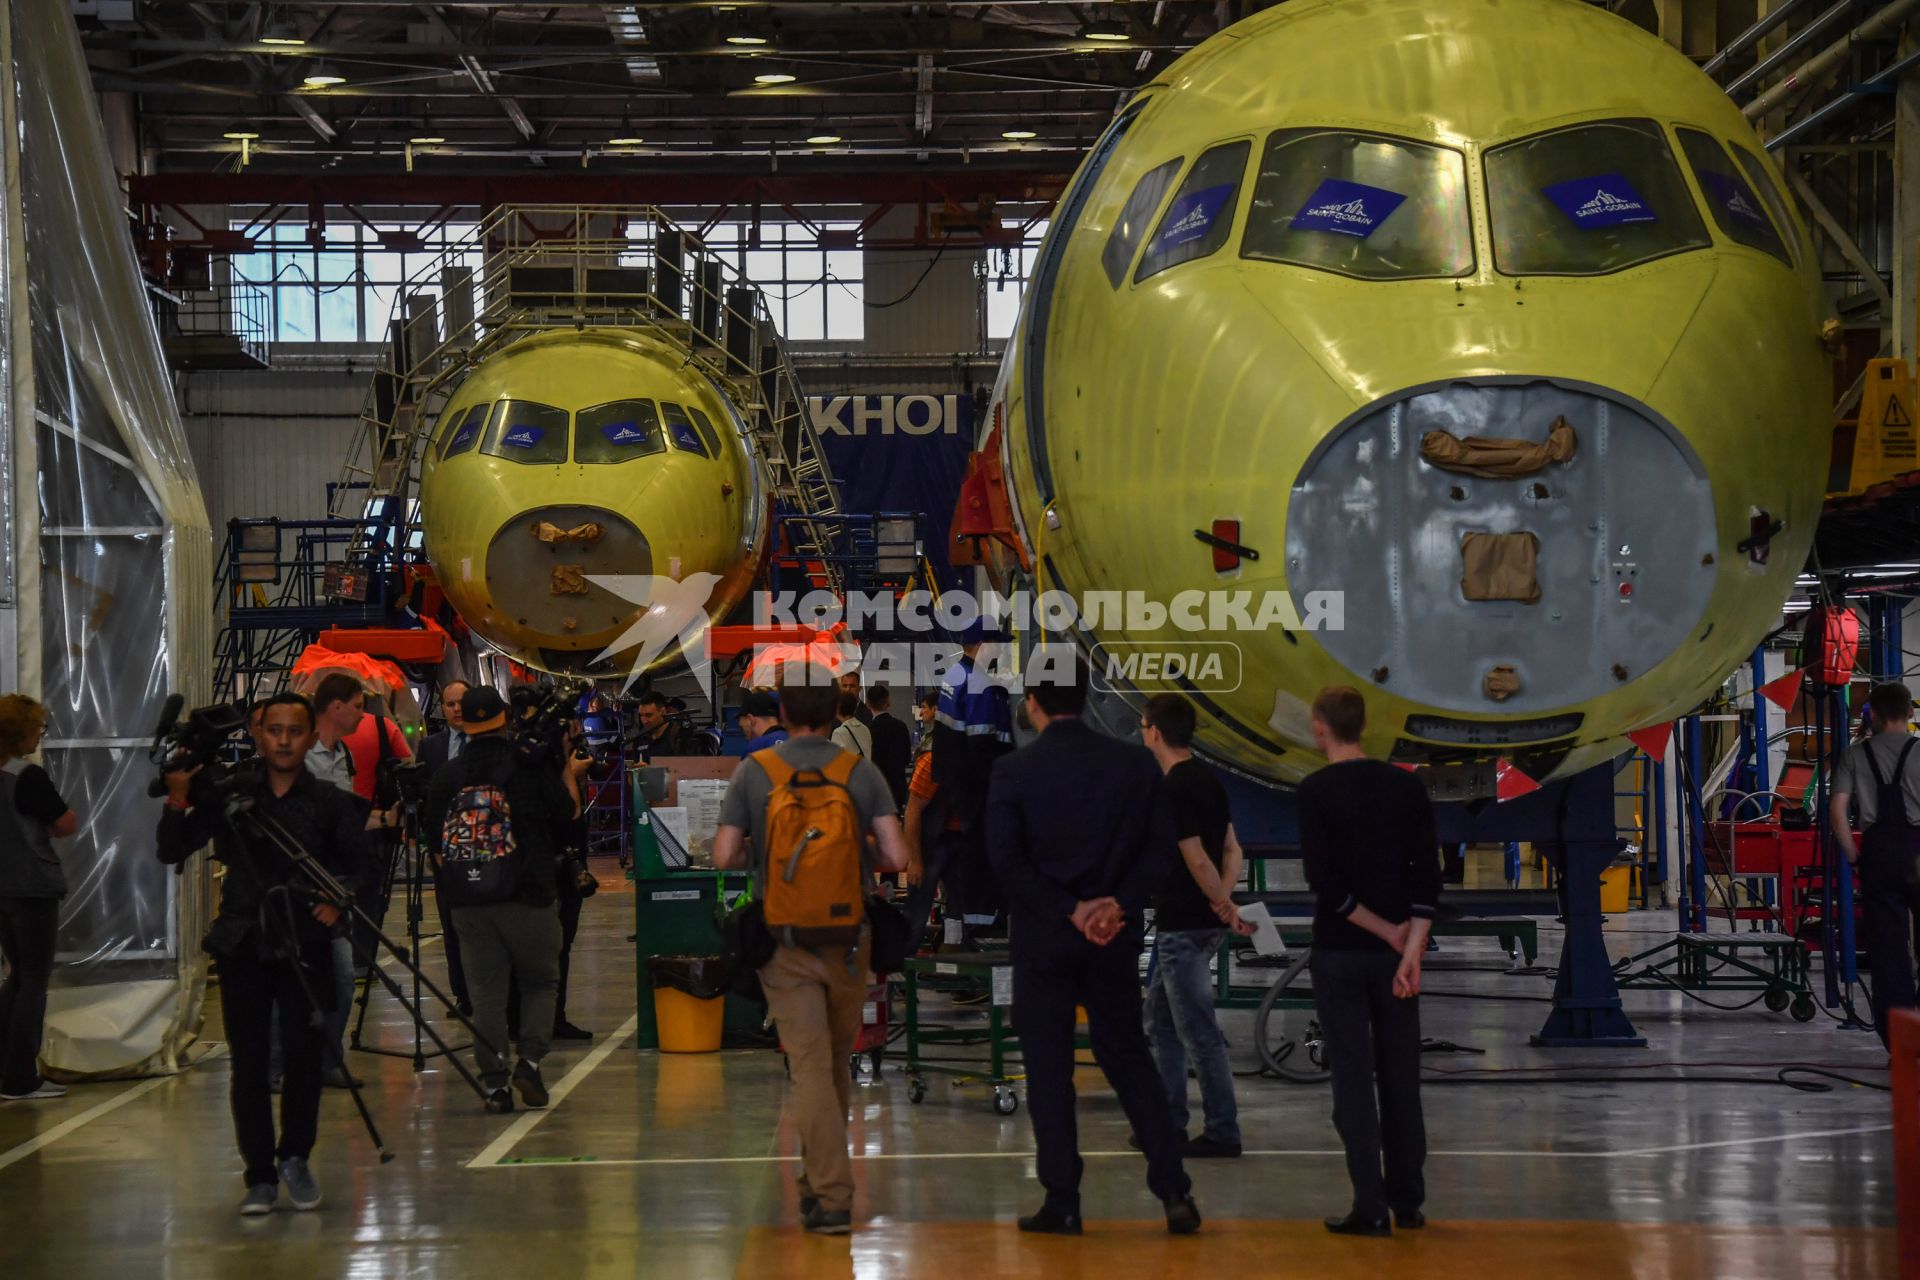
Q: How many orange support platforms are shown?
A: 2